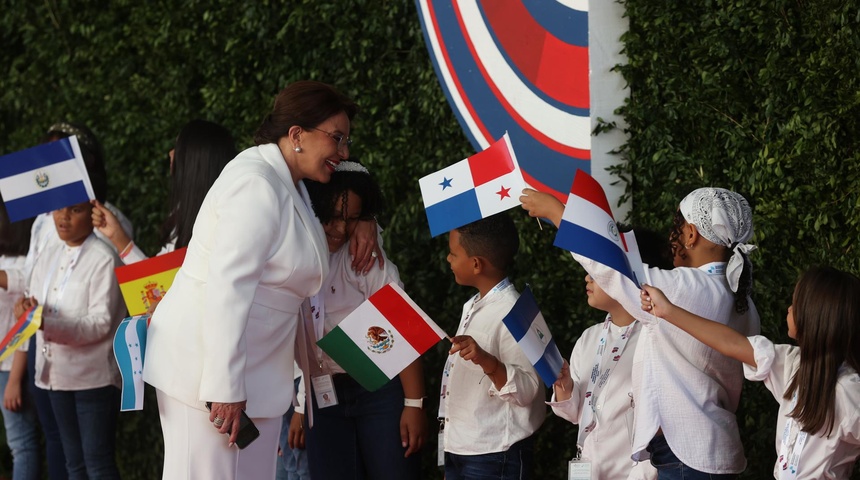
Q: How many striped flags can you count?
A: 7